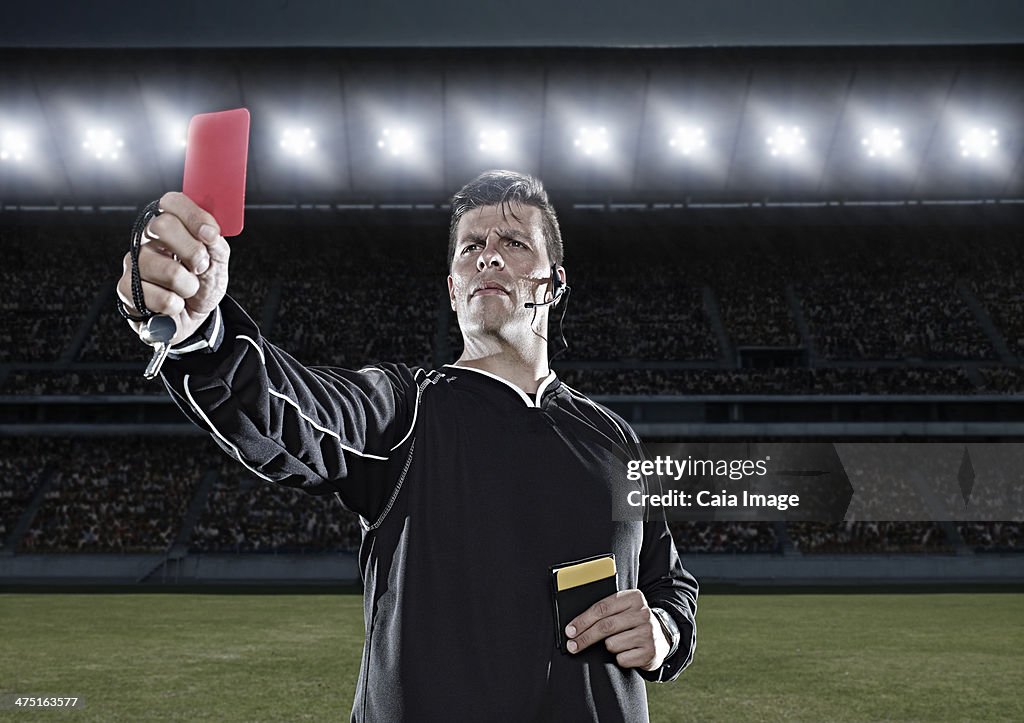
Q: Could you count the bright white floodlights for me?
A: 11